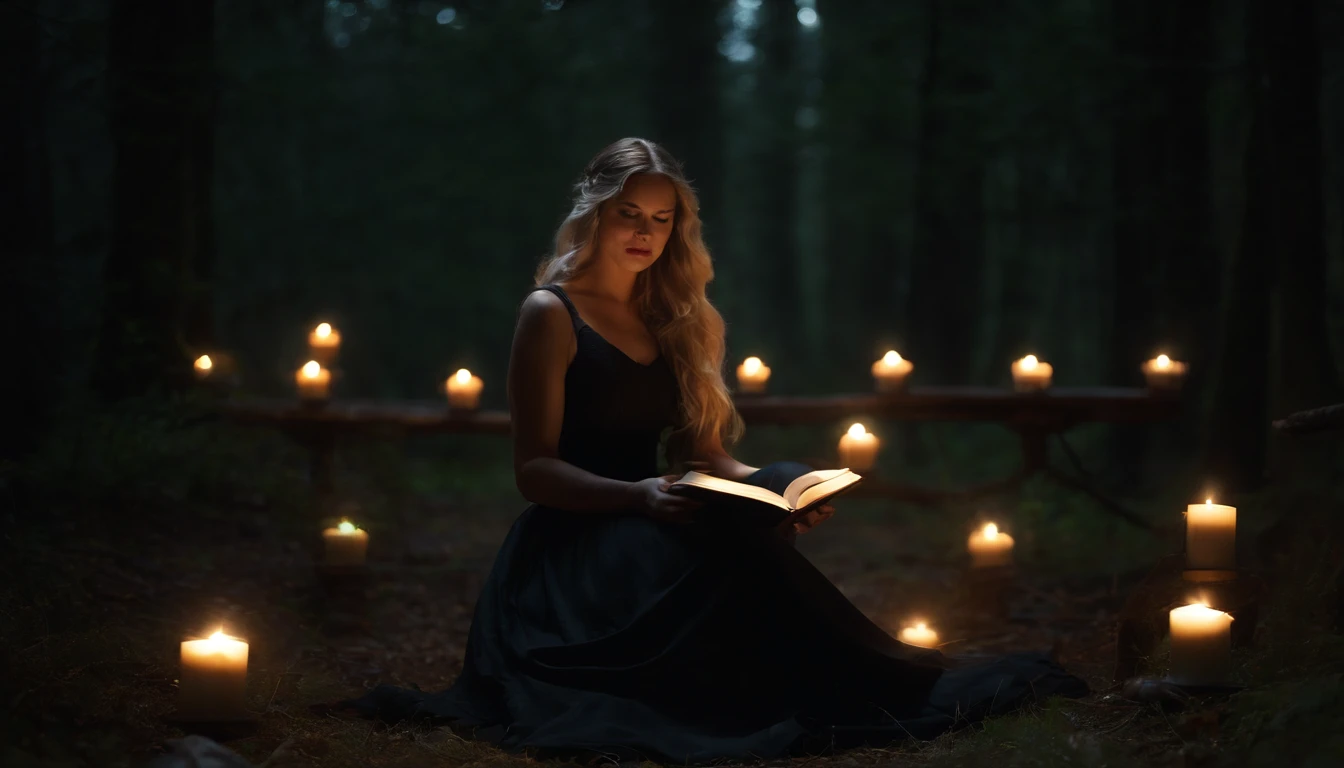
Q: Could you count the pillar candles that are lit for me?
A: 15